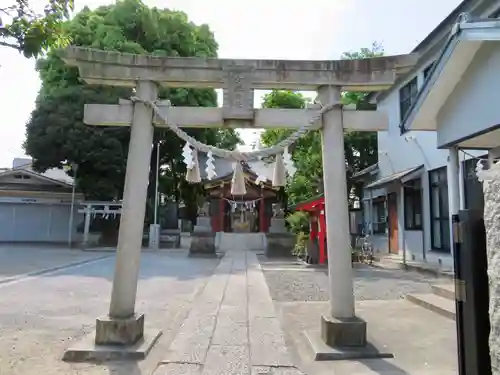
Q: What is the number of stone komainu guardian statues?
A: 2